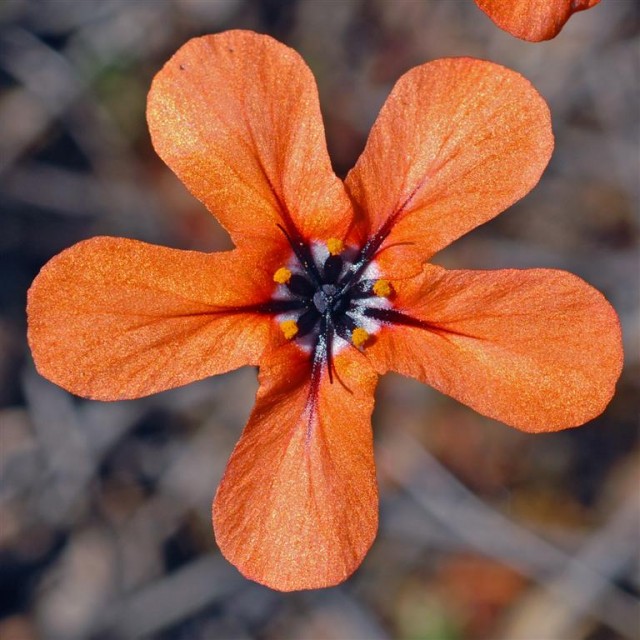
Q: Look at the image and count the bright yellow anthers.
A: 5